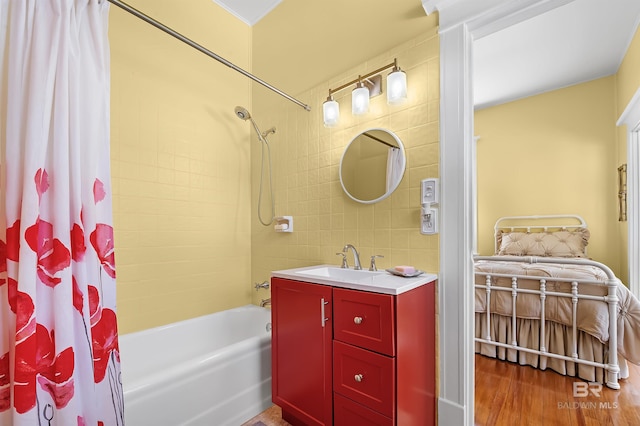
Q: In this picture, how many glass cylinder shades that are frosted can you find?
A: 3